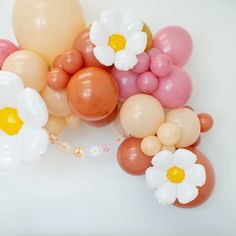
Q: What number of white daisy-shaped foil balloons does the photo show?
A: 3